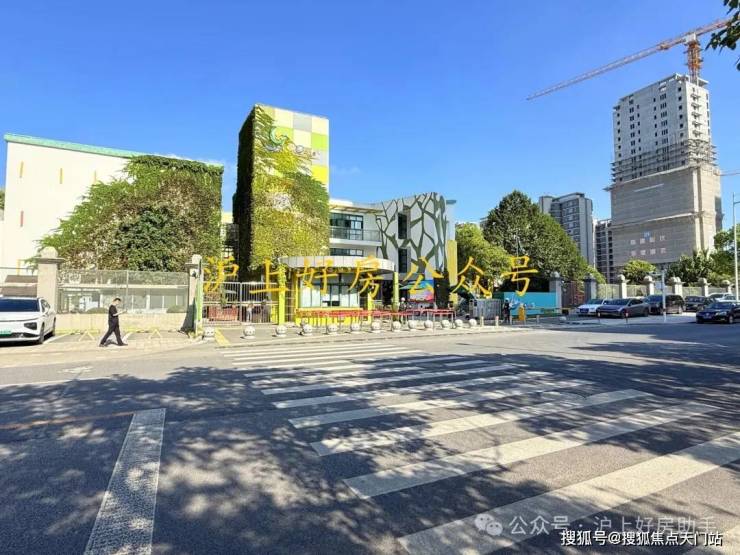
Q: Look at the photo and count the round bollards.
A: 13